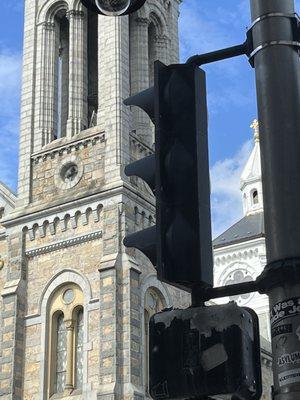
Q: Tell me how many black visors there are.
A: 3